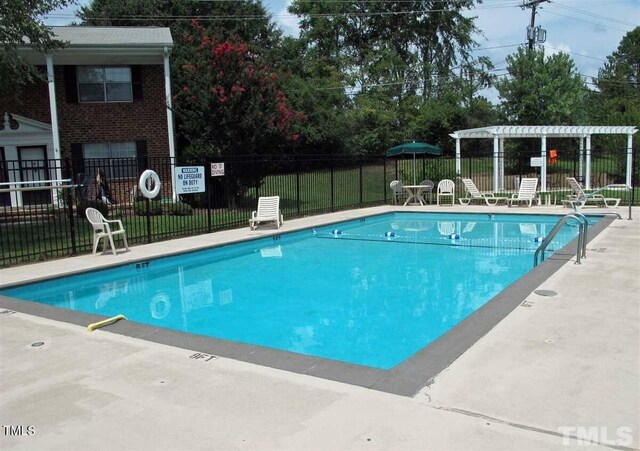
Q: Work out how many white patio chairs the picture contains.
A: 8